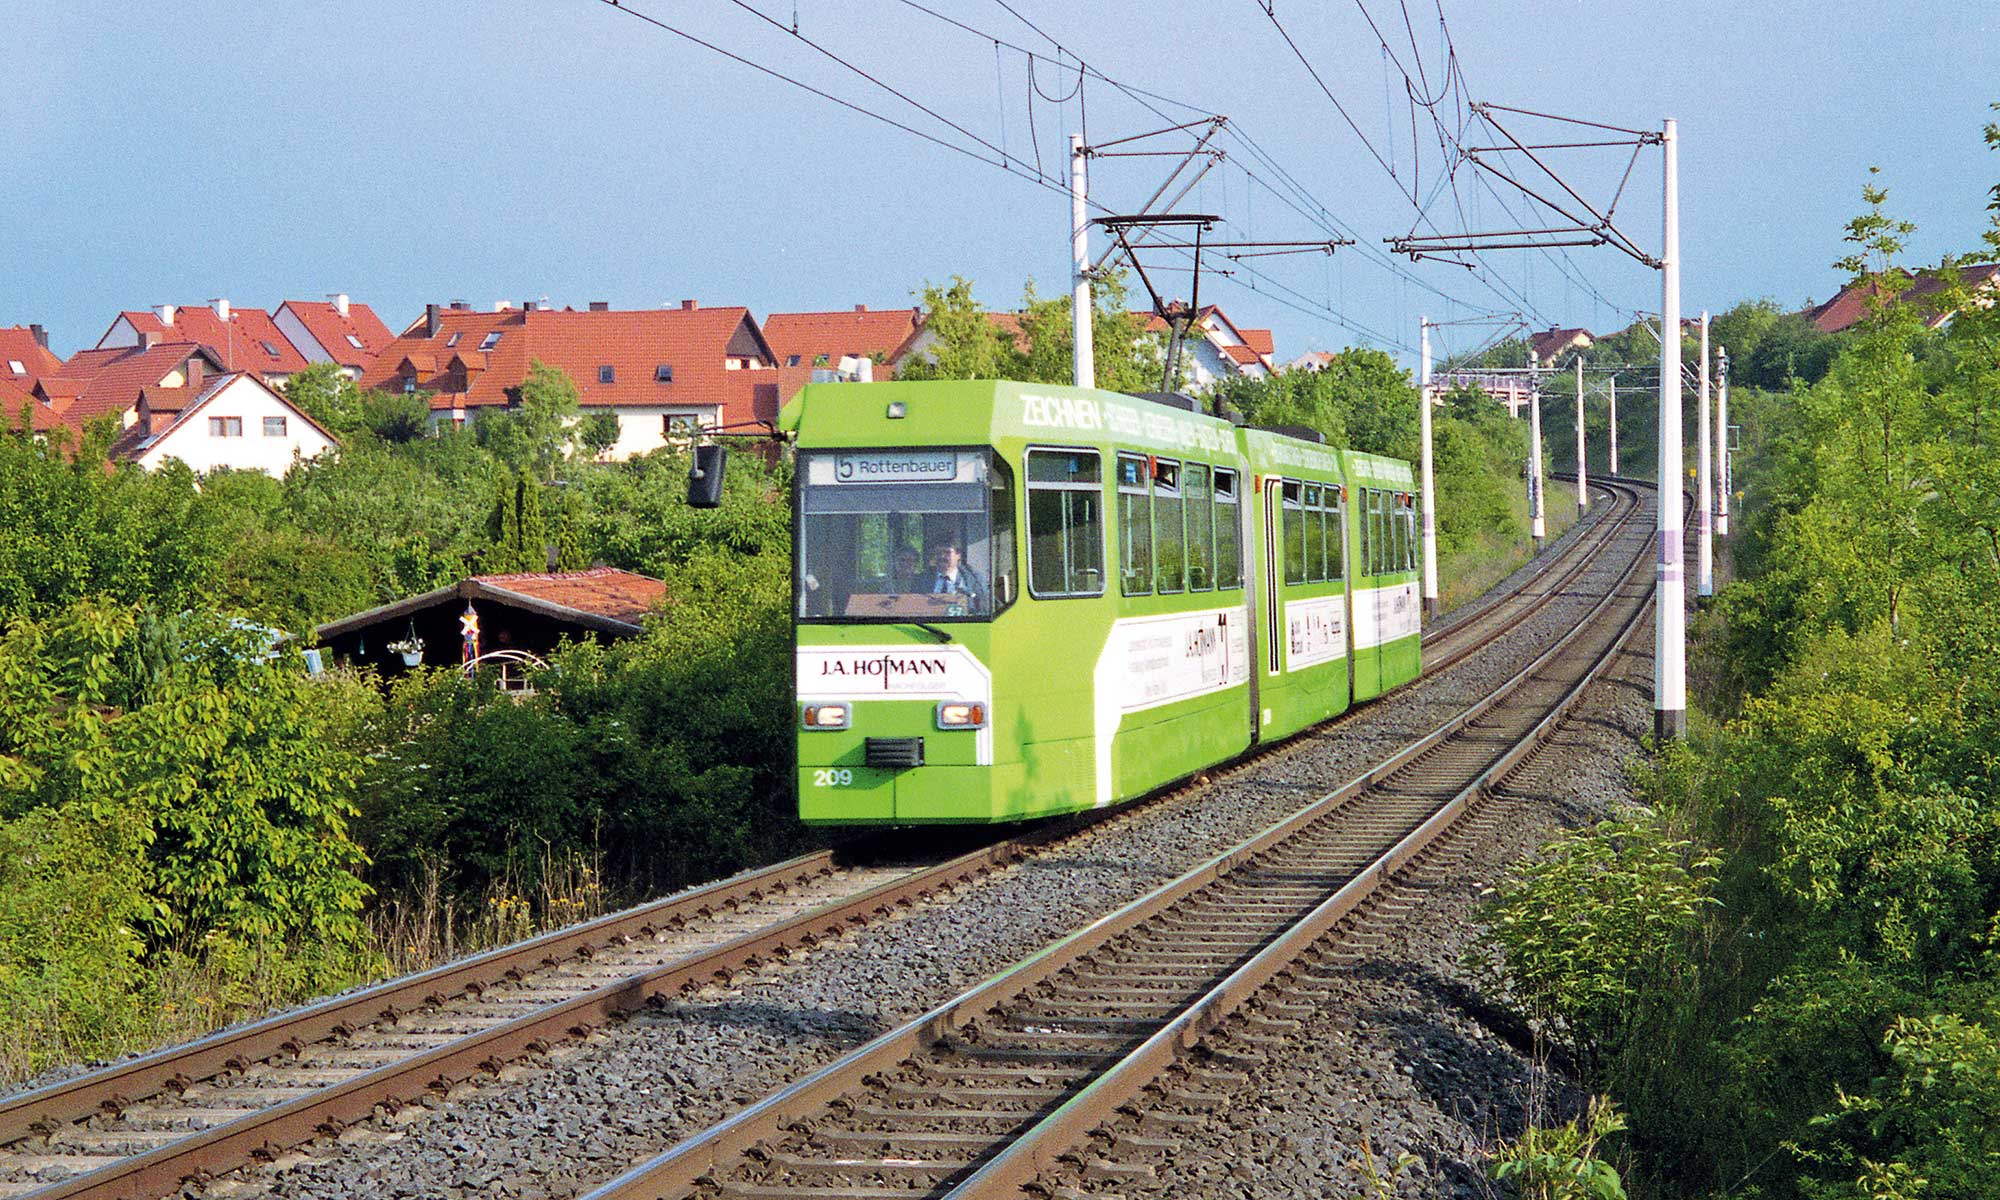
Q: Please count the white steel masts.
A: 8